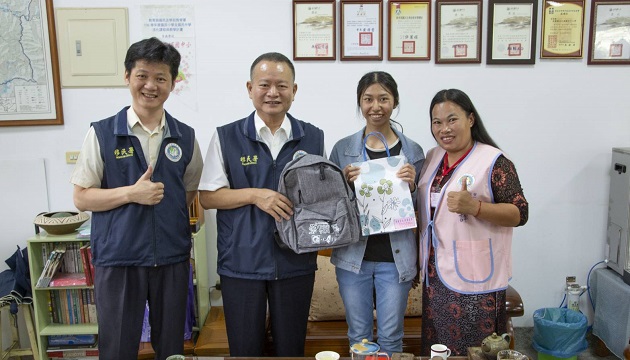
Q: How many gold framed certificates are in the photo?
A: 1